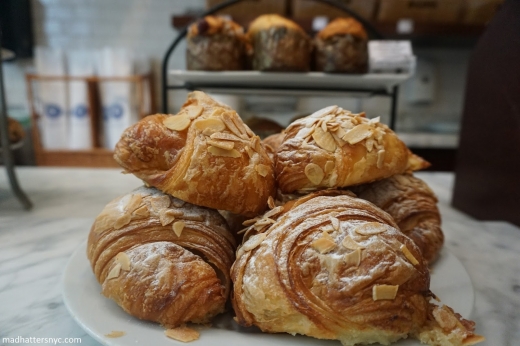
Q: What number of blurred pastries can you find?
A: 3